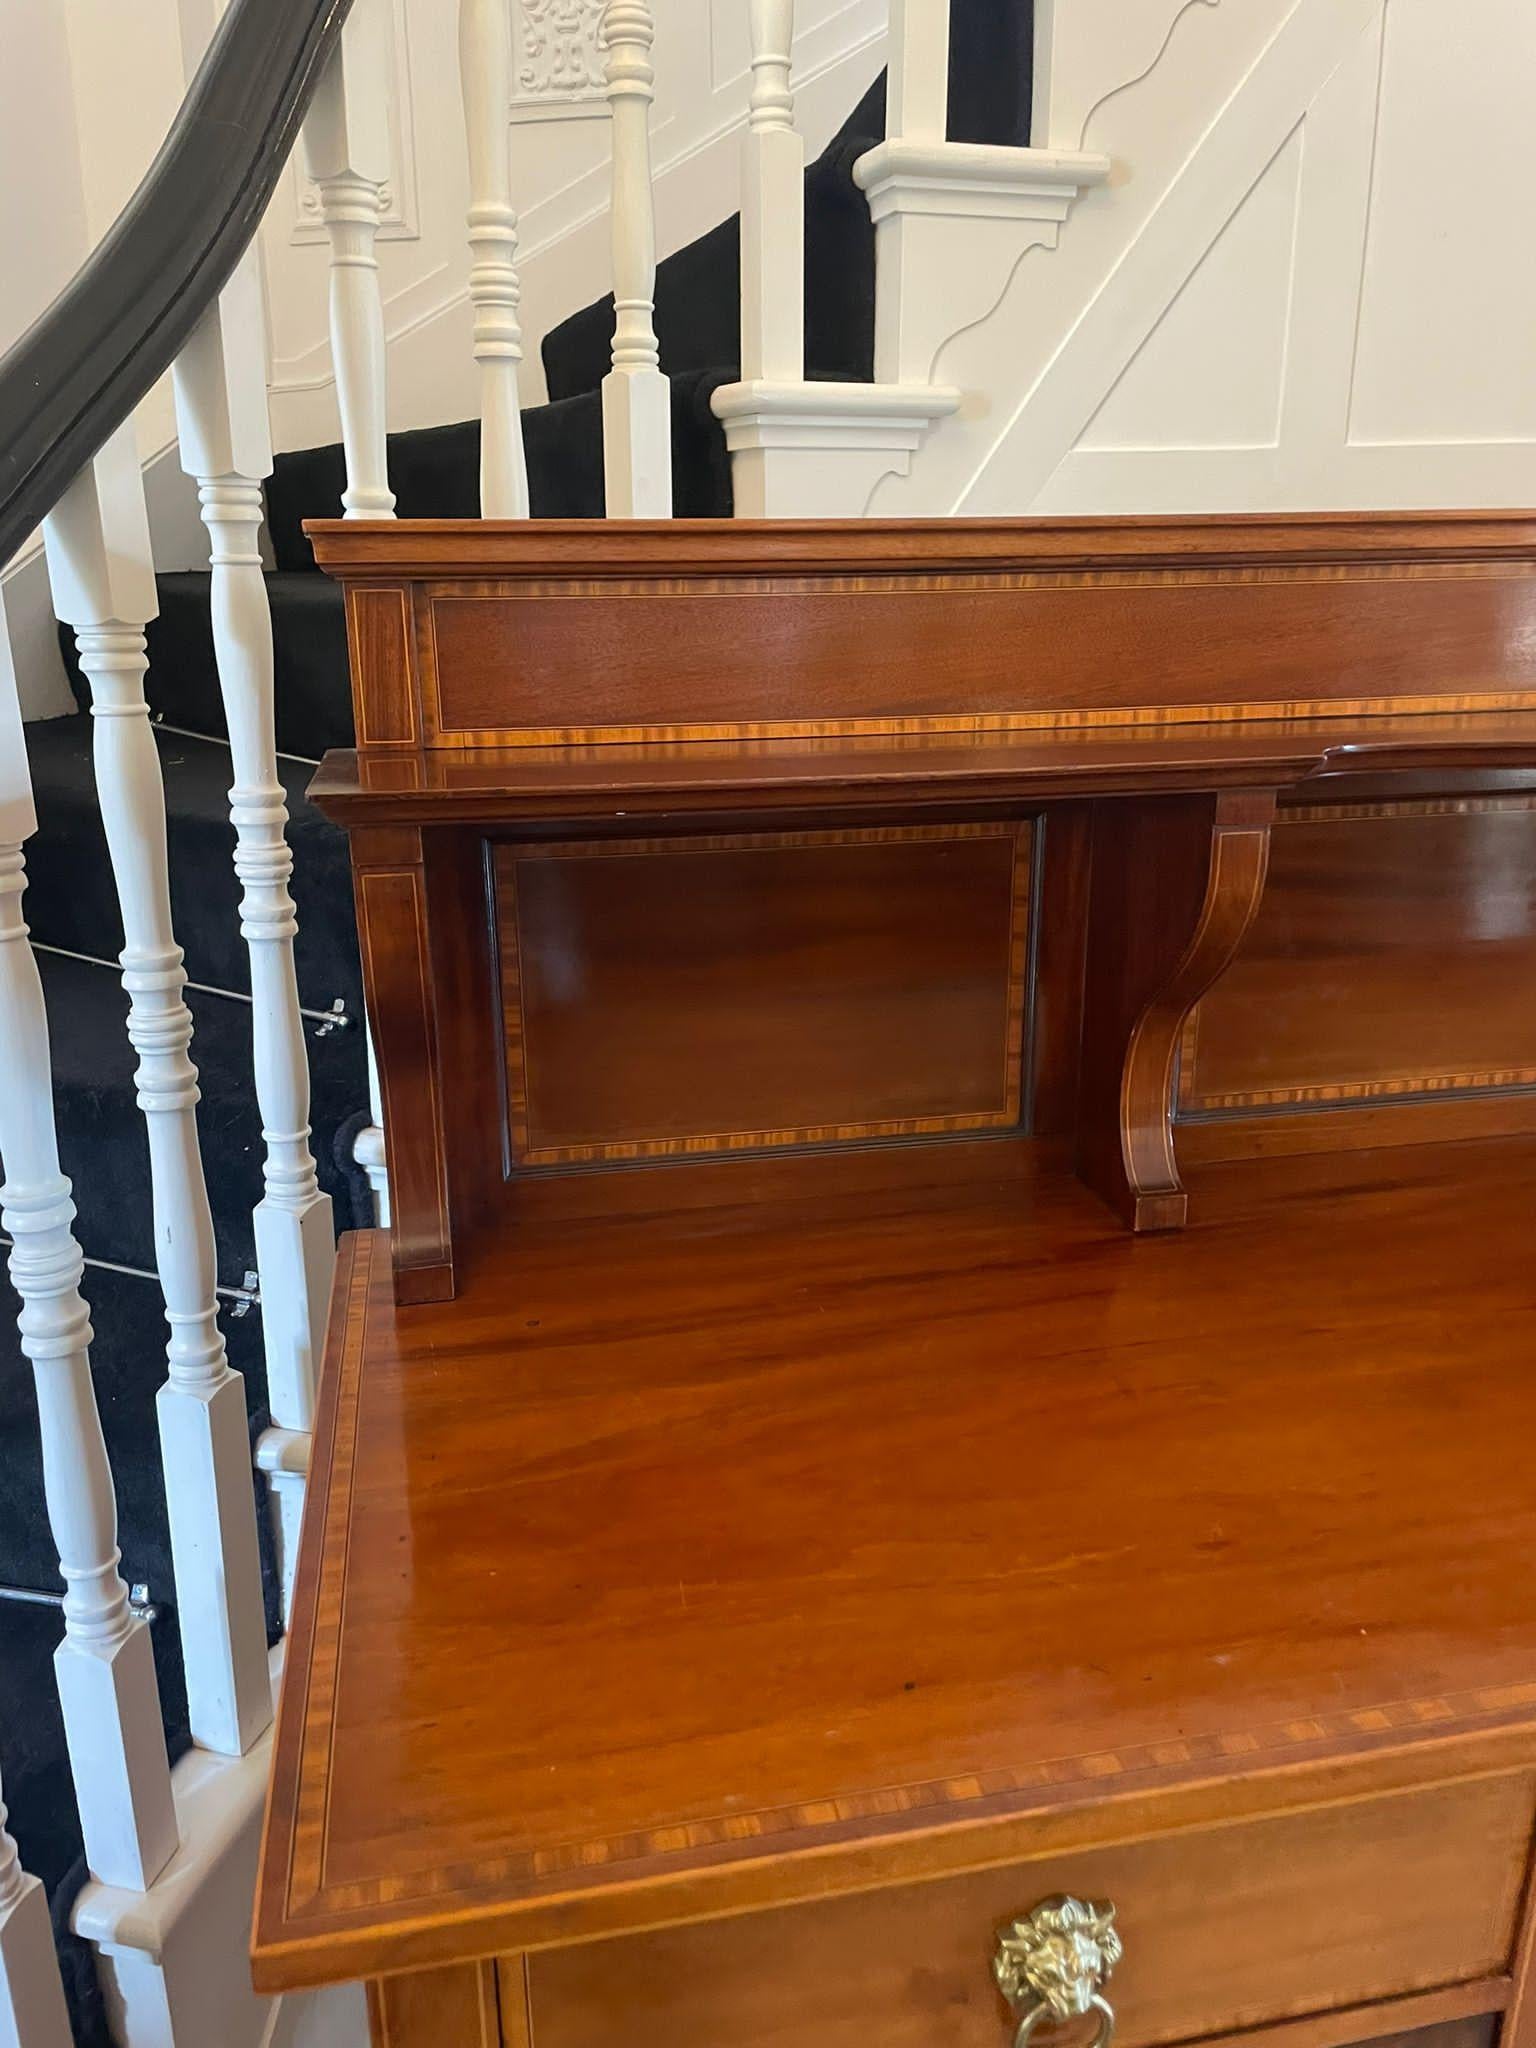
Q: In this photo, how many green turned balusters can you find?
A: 0